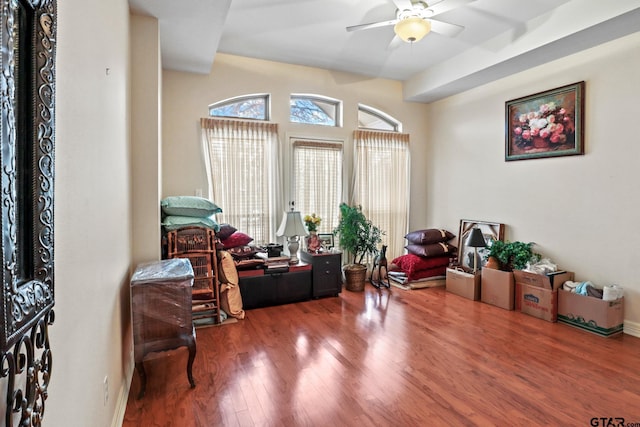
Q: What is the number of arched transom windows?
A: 3